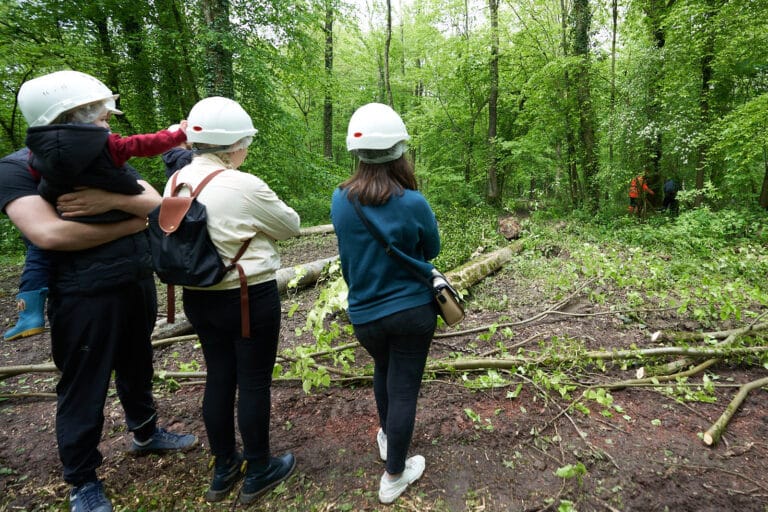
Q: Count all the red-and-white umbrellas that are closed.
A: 0